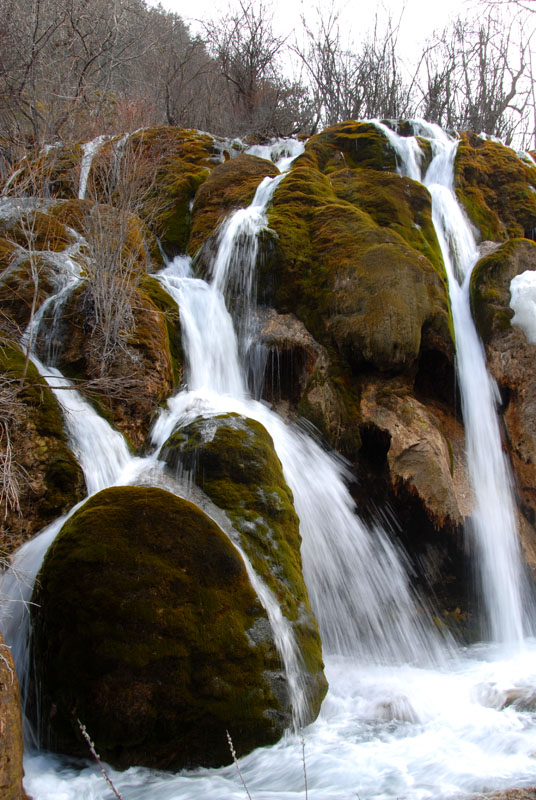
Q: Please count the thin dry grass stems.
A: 3